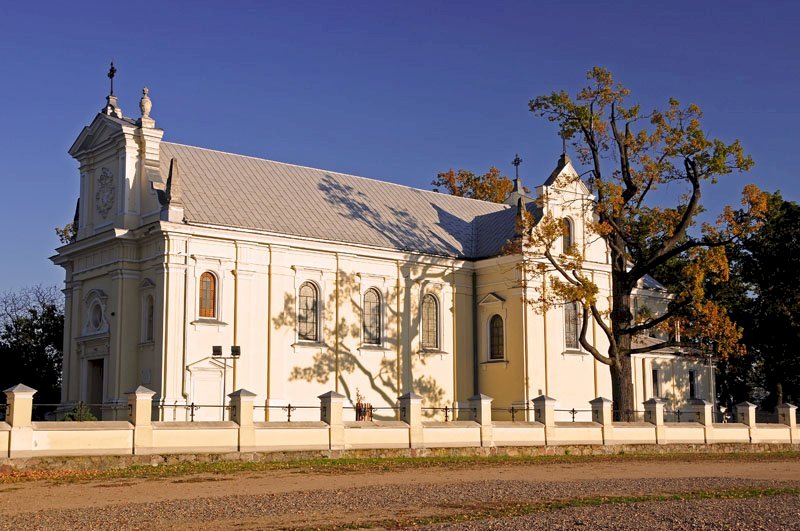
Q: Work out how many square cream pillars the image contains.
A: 12